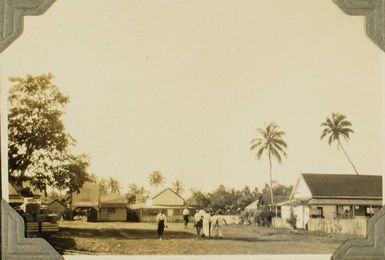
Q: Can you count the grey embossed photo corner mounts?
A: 4